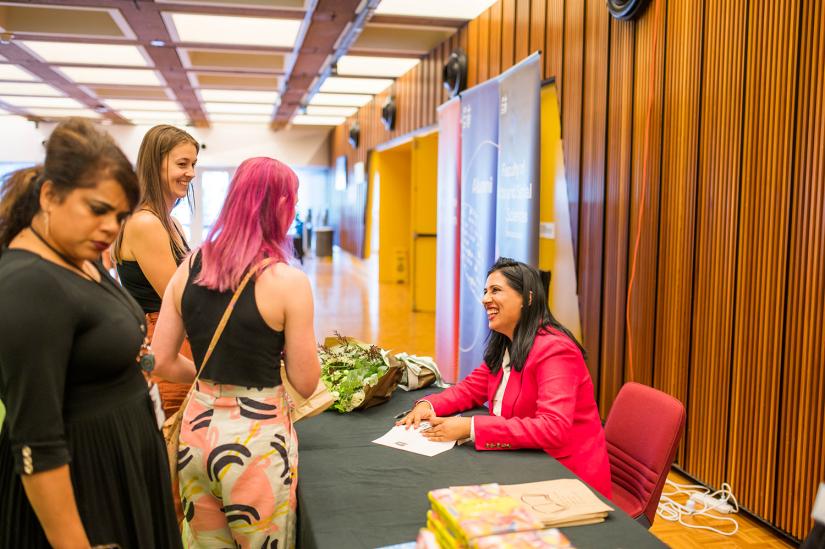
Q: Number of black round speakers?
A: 4